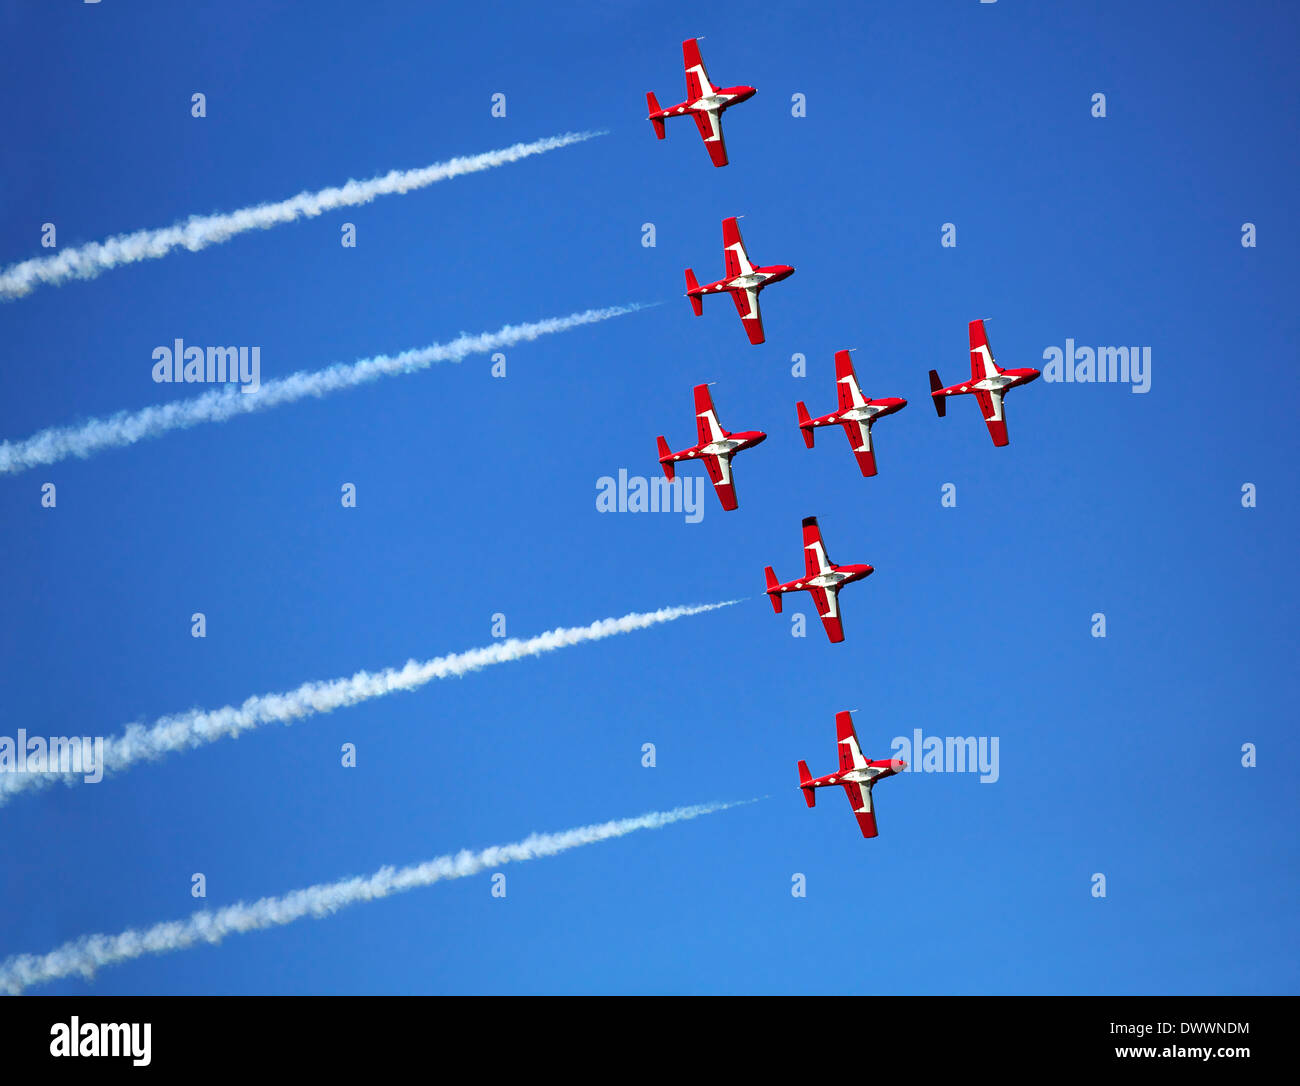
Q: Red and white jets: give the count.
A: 7